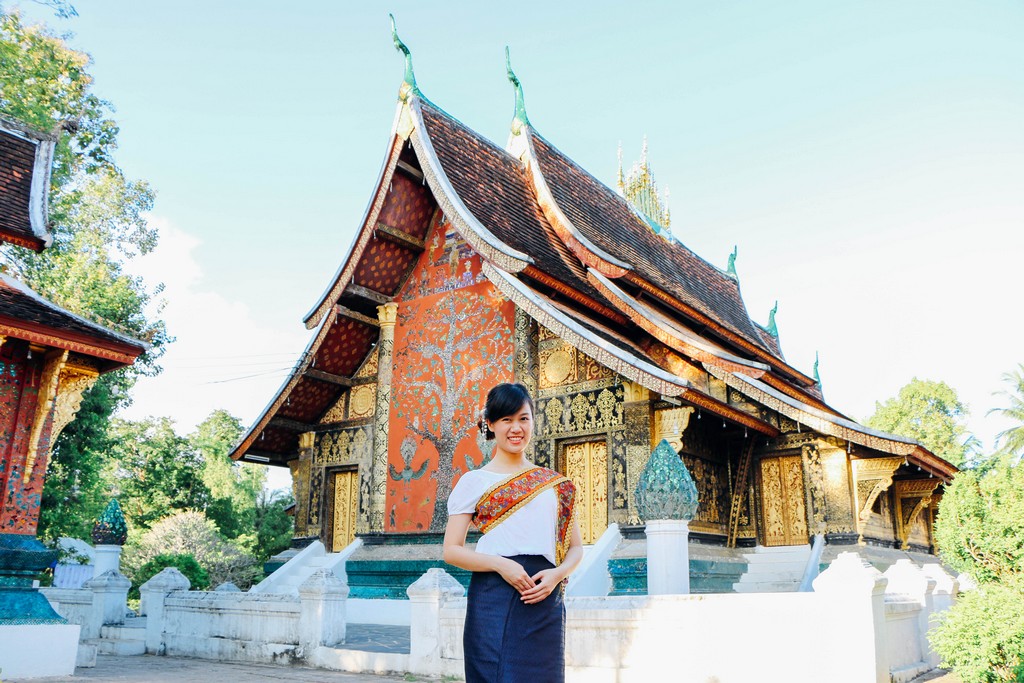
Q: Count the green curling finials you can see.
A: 5